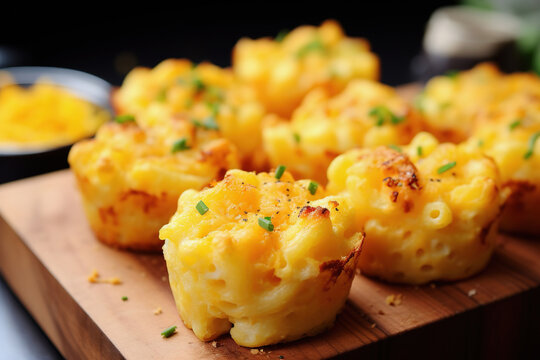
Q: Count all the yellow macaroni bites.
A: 8